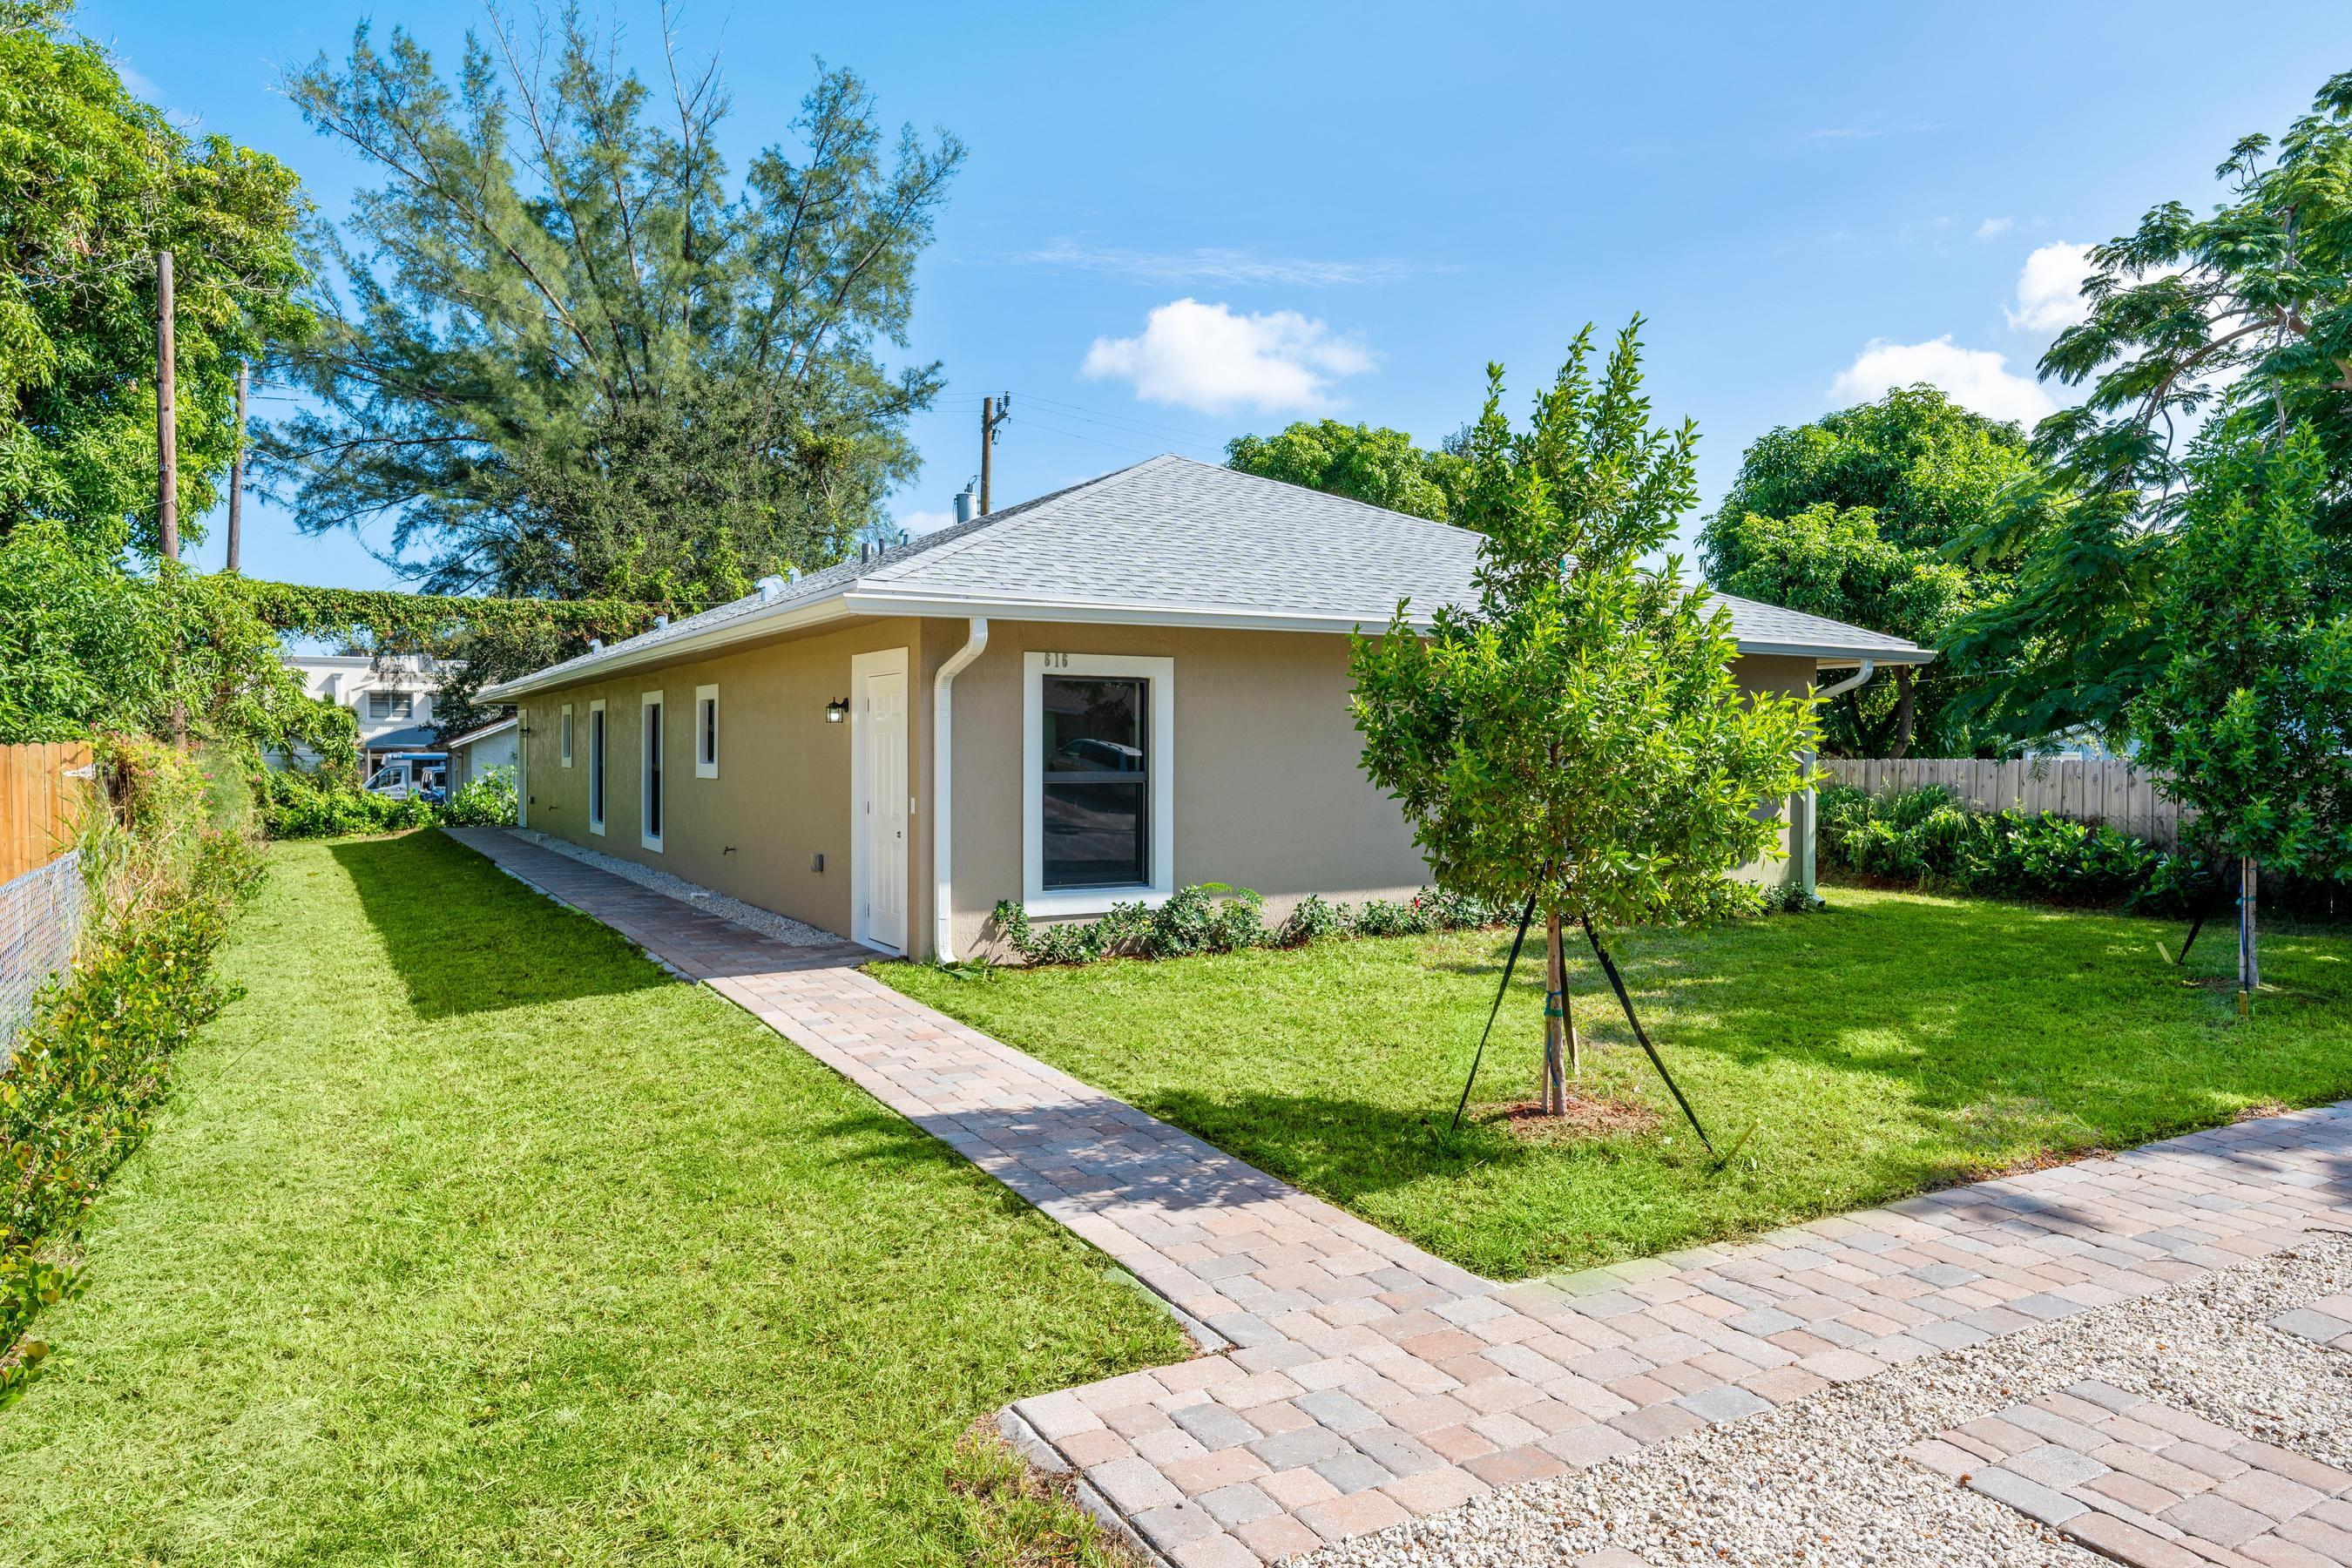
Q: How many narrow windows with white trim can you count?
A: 4